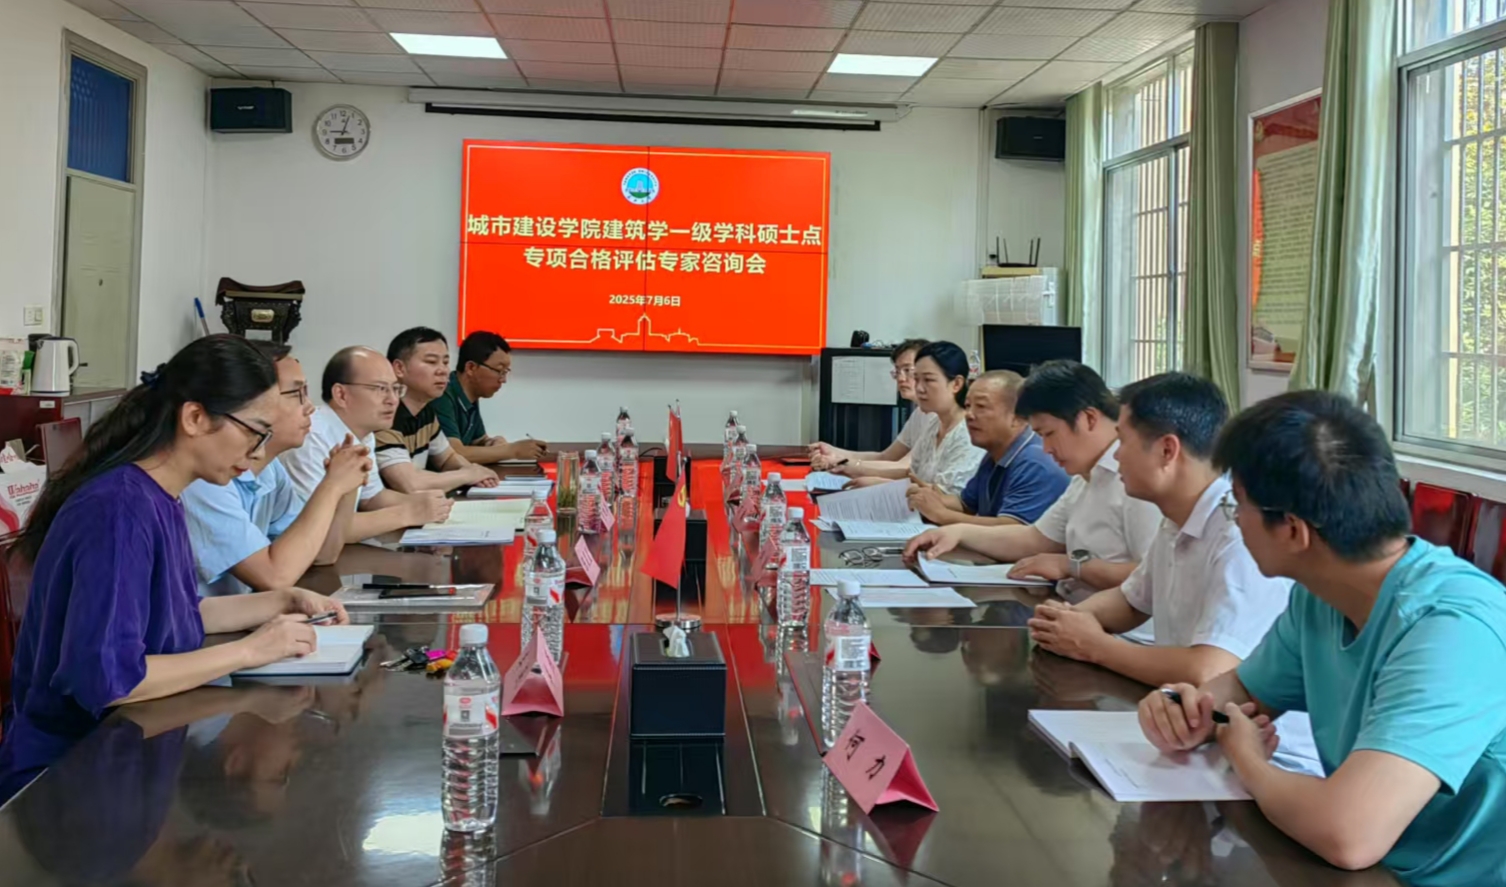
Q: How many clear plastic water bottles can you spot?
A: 13